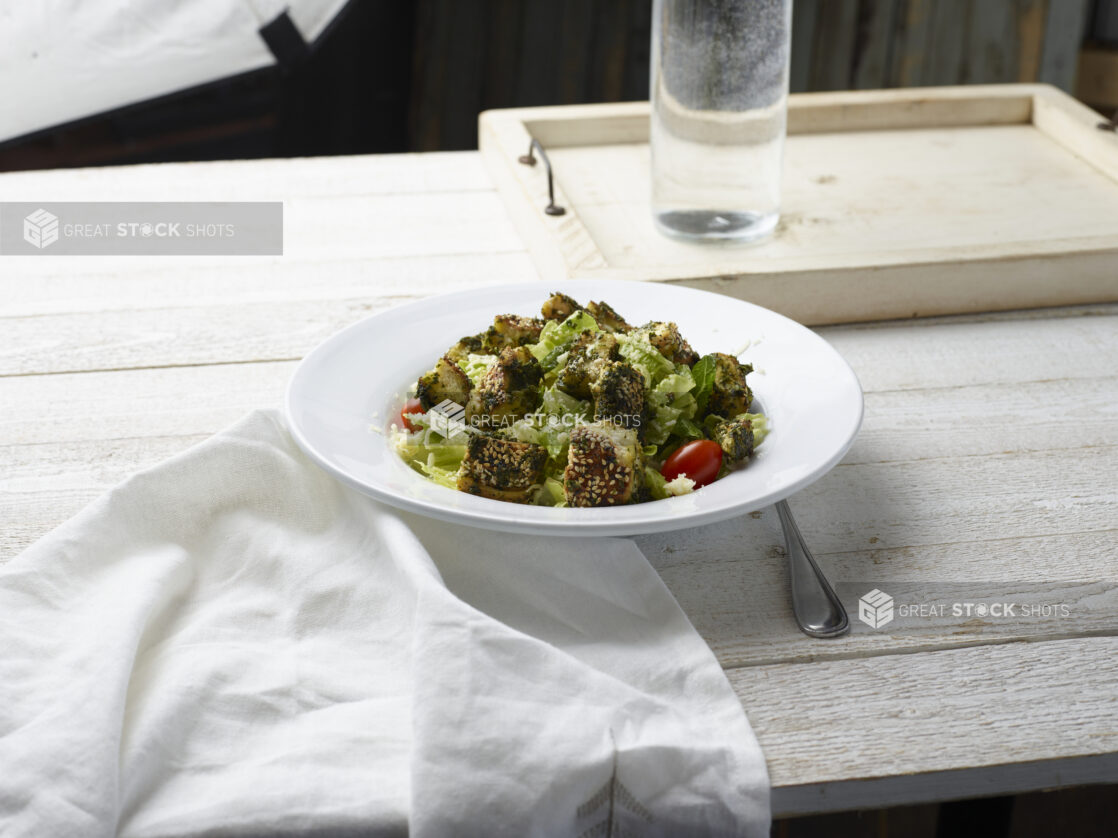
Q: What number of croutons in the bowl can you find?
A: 13